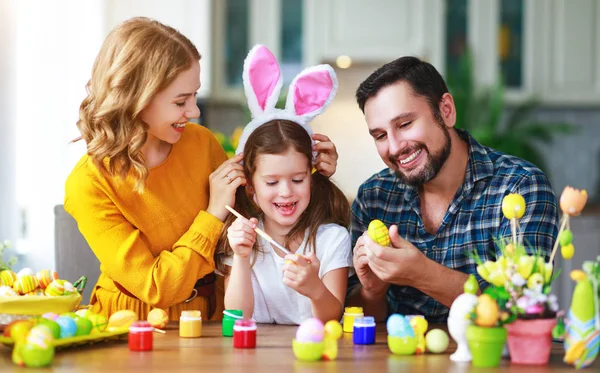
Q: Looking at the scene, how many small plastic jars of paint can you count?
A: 6